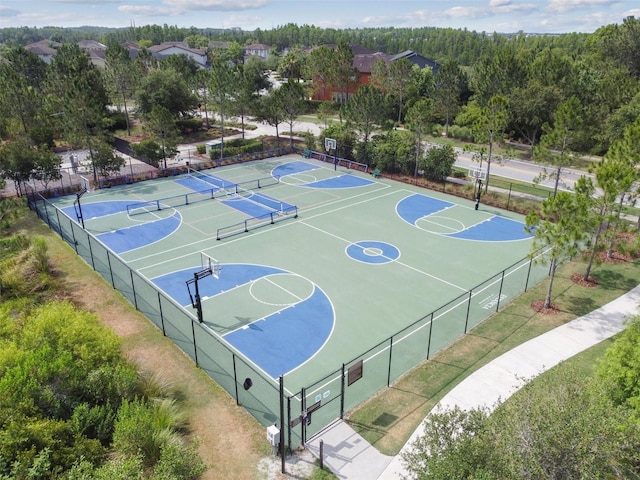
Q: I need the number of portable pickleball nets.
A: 2